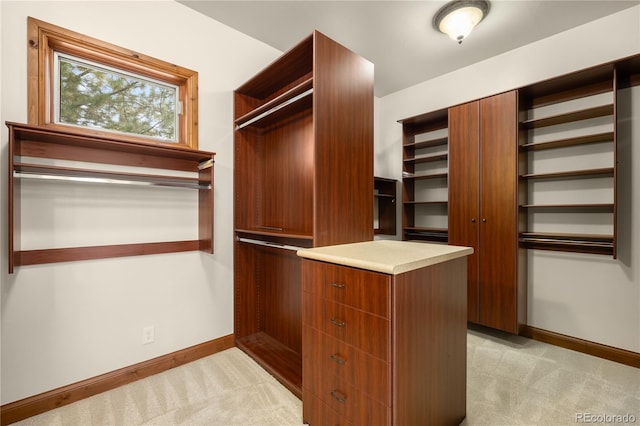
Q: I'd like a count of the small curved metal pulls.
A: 4